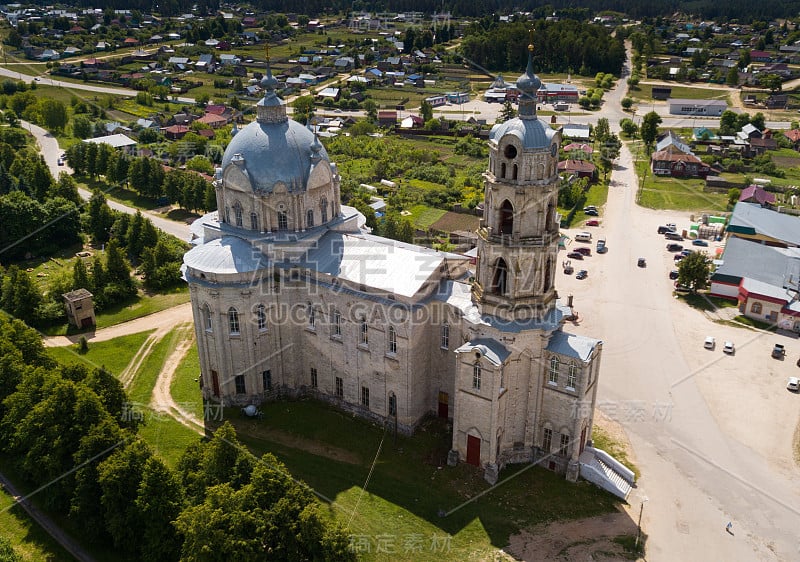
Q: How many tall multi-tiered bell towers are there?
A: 1